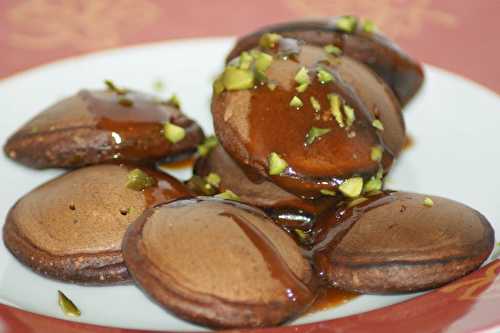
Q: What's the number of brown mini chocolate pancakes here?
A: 7